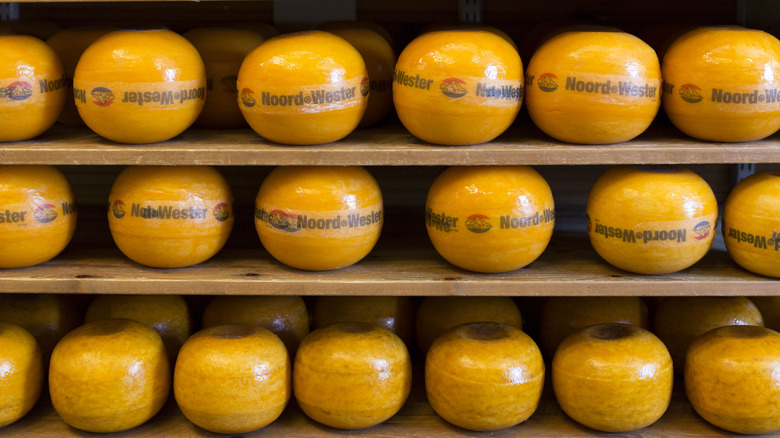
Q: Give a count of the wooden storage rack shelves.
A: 3